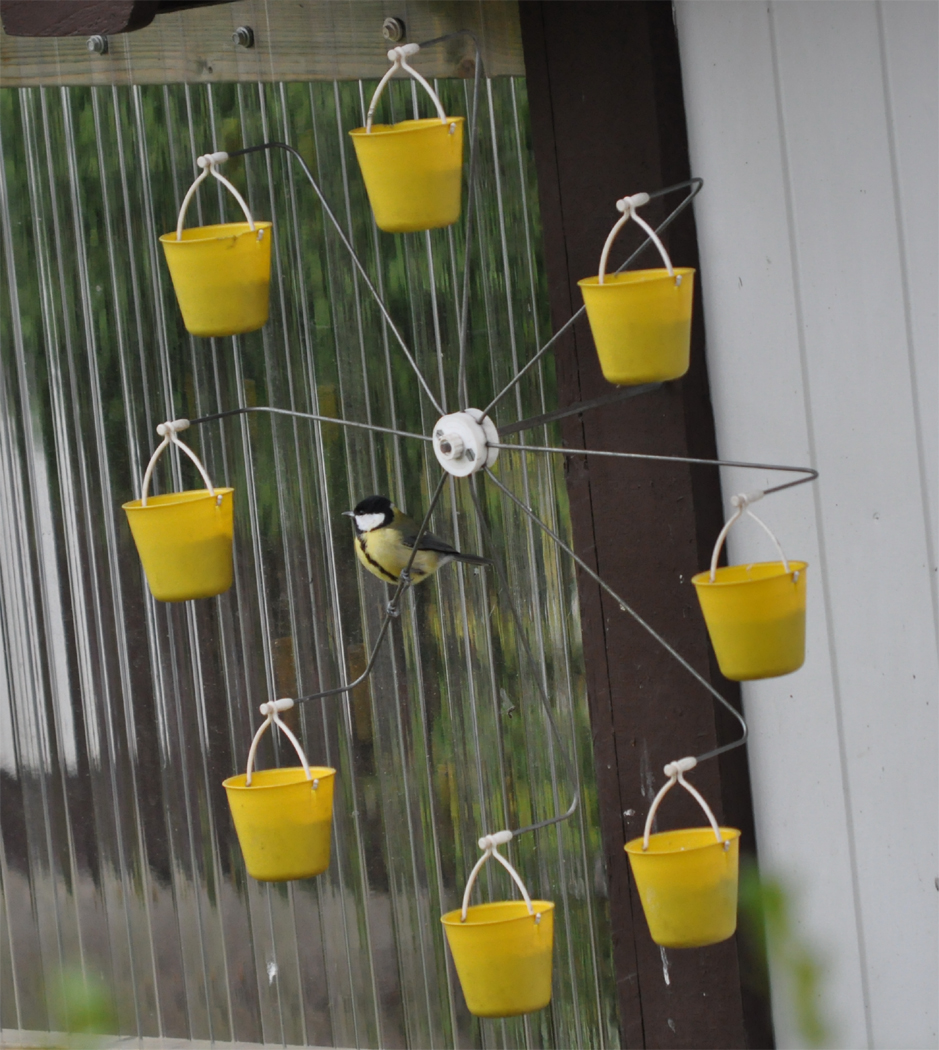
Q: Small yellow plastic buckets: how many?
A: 8